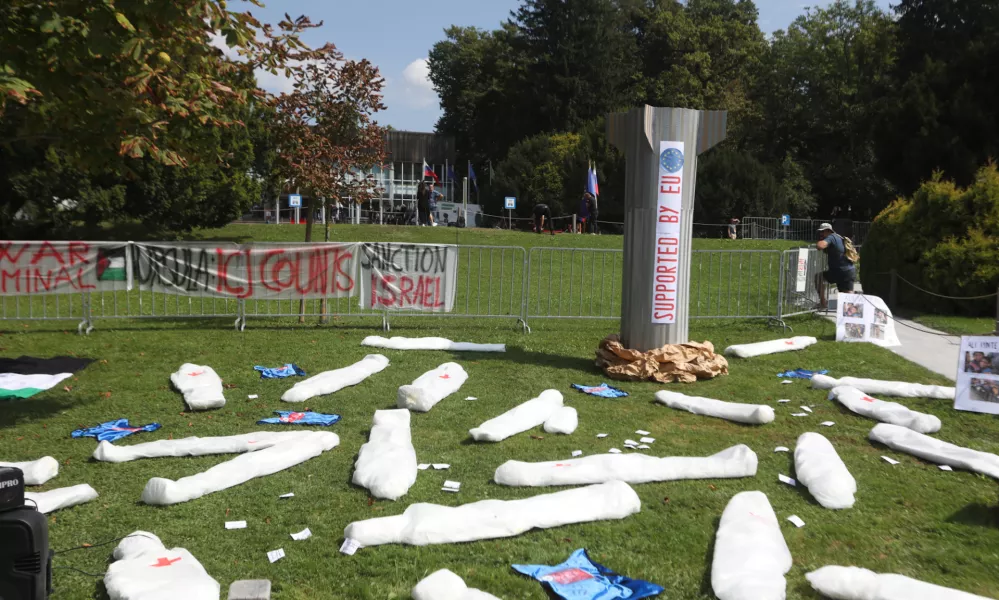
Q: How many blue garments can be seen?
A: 6